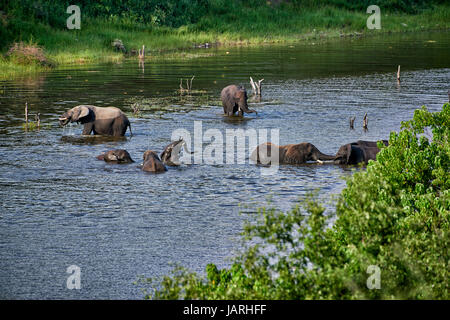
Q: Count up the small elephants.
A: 3